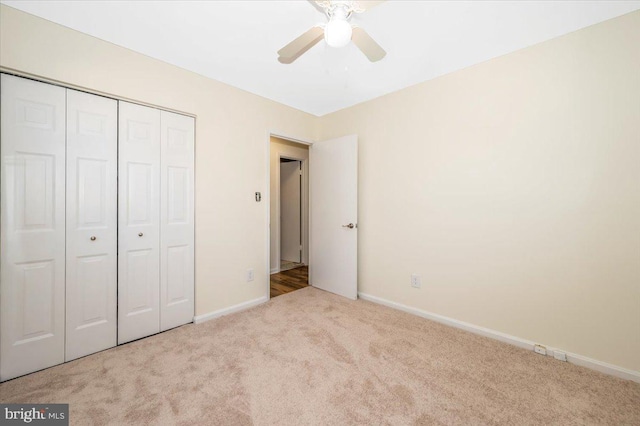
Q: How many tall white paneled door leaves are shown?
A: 4